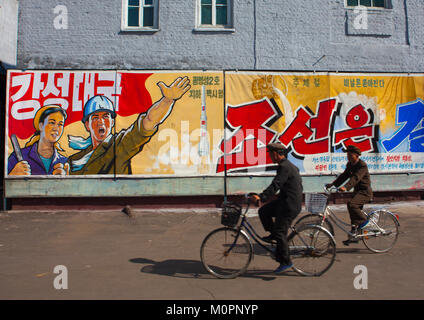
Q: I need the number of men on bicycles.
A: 2